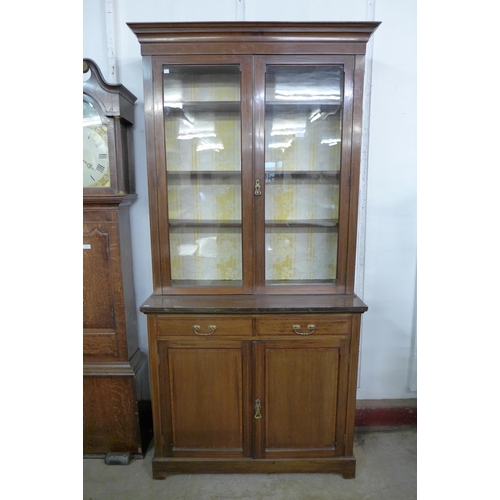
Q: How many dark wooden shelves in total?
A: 3